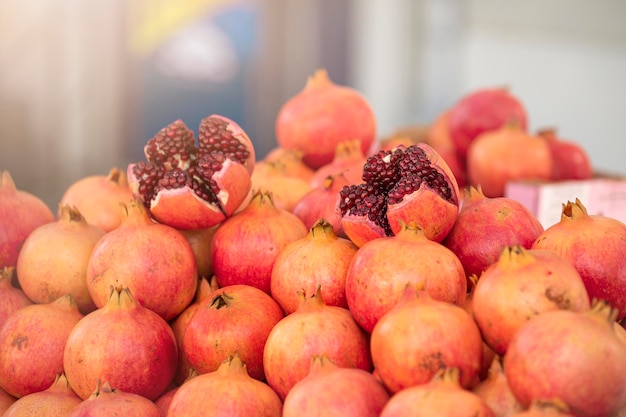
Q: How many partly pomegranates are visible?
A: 2